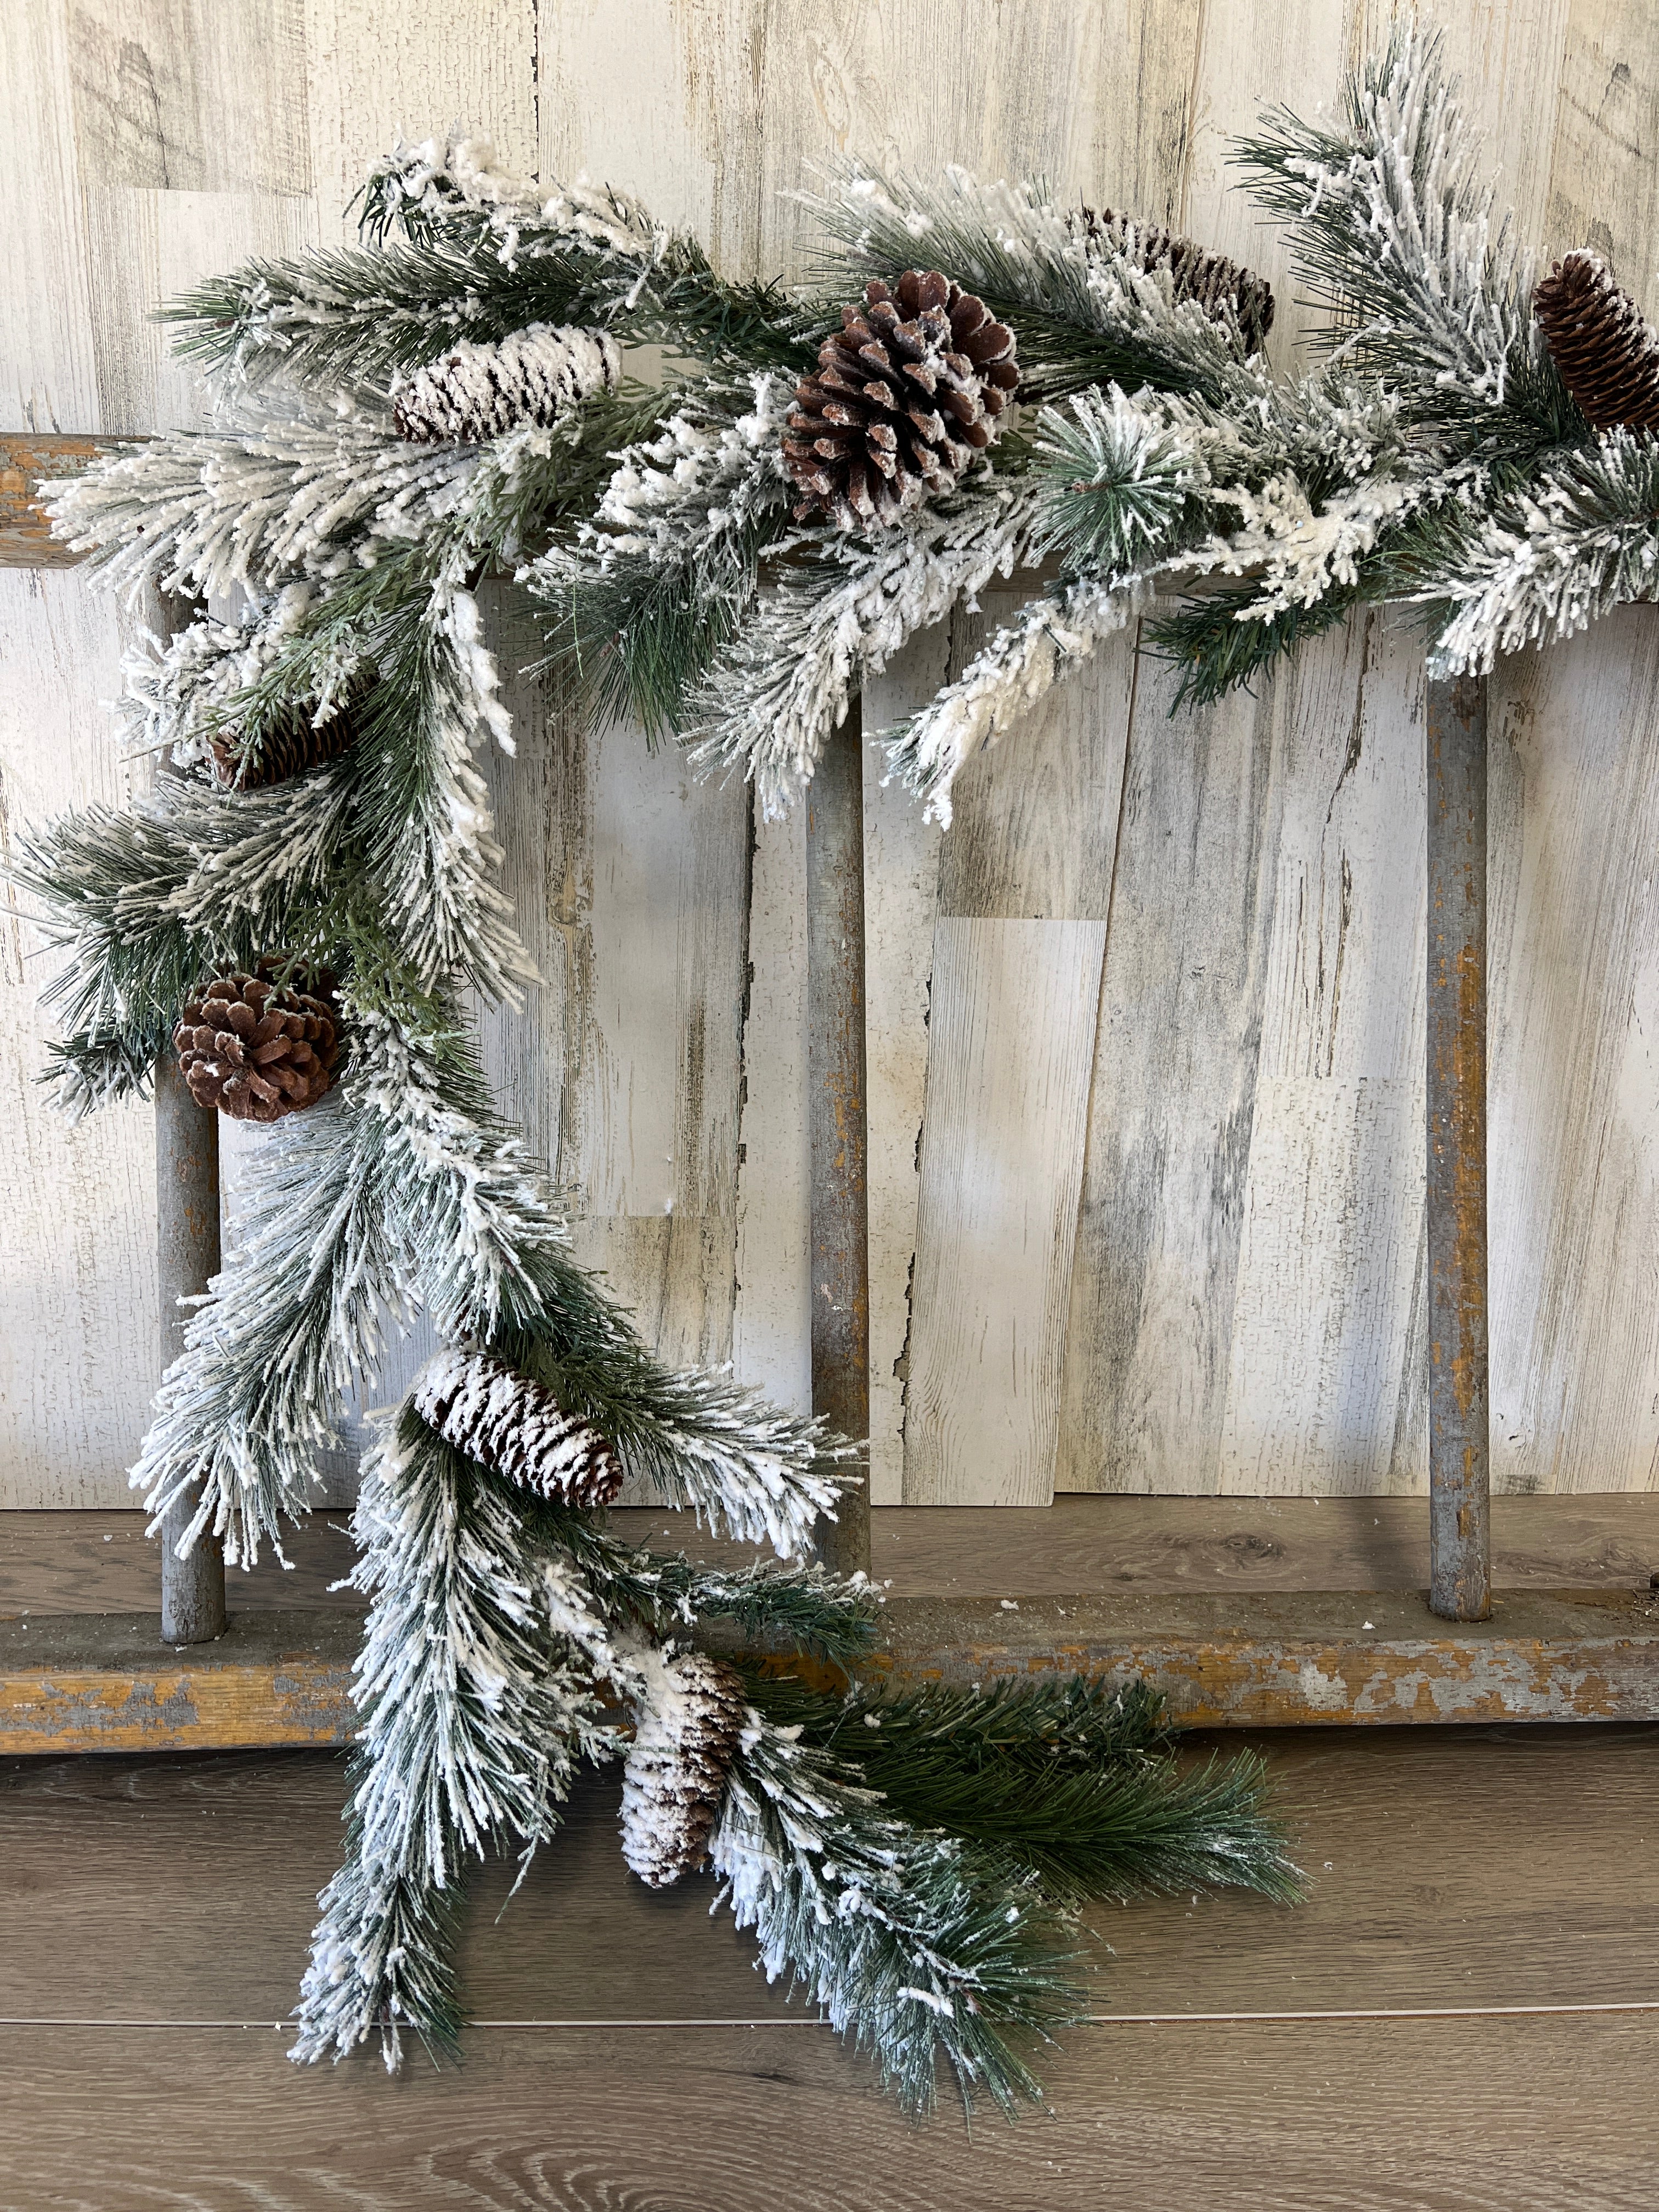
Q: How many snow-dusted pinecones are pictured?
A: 8